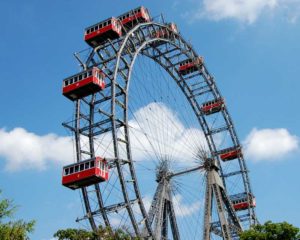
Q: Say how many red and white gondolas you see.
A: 9